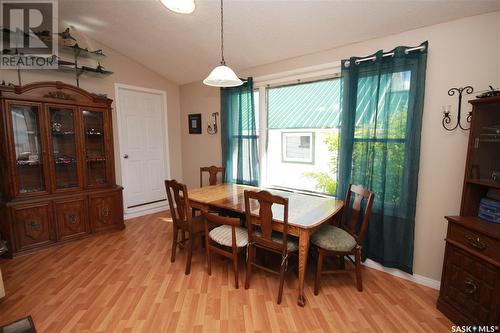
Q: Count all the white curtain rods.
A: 1